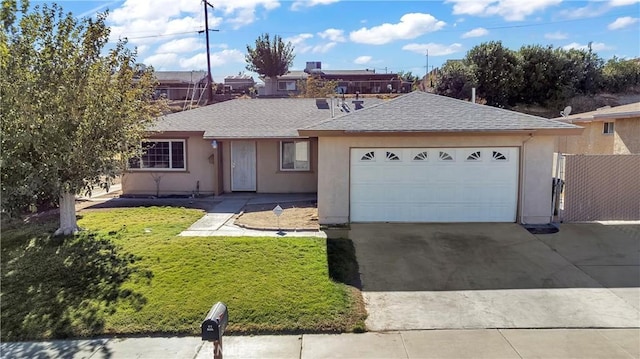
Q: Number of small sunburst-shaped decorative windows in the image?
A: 6